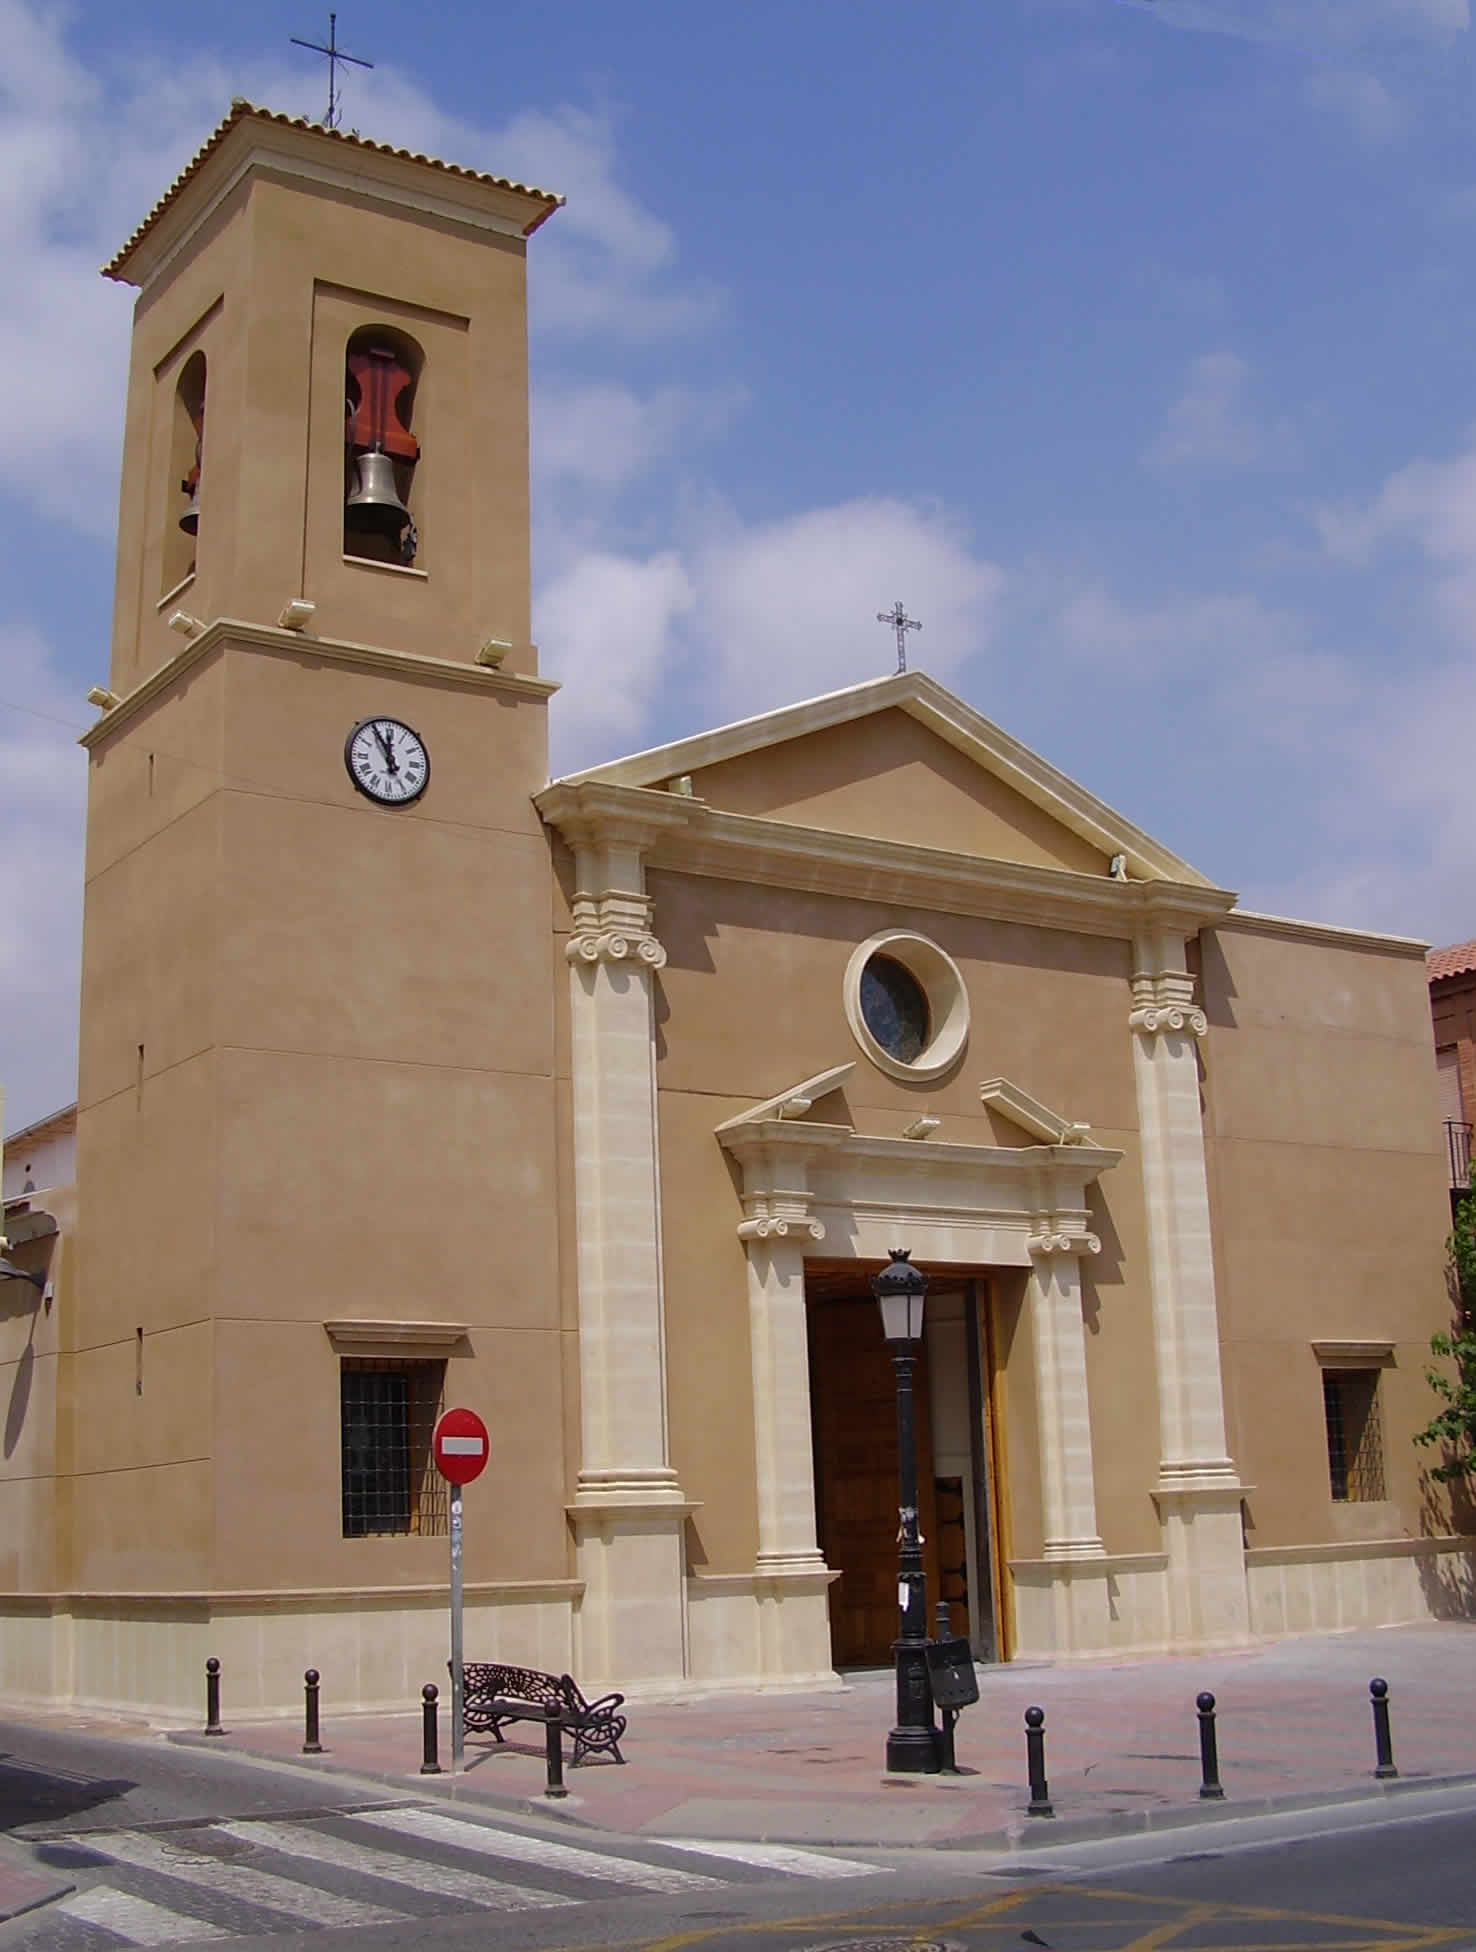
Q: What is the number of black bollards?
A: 7